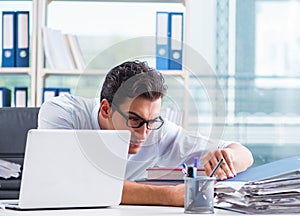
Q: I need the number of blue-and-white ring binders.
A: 8